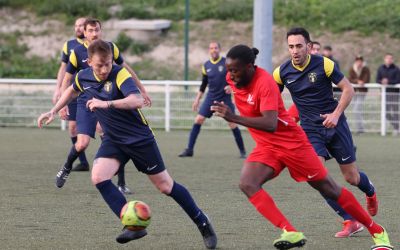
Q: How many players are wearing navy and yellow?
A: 5